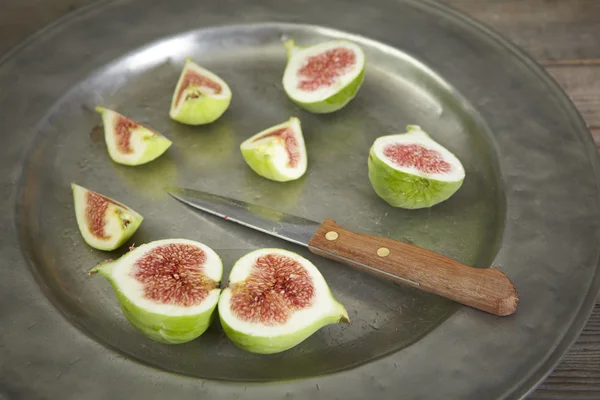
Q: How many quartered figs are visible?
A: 4